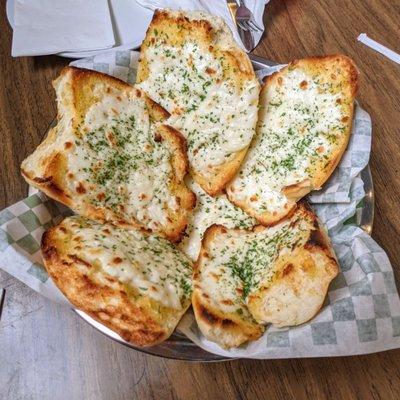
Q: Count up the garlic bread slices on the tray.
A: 6